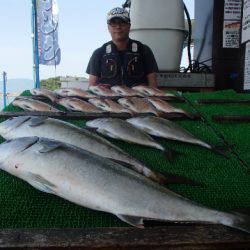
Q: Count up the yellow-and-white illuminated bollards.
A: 0